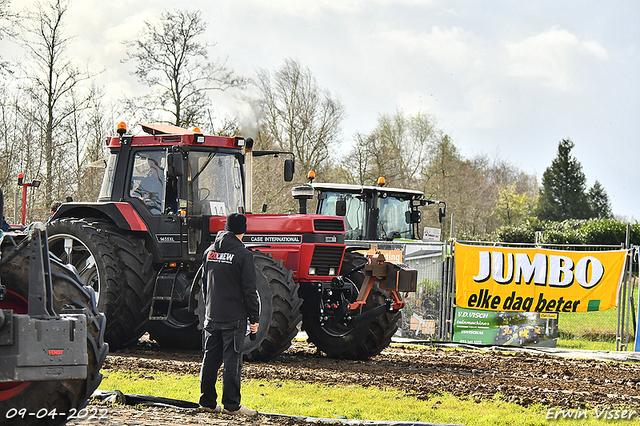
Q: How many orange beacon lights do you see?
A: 4